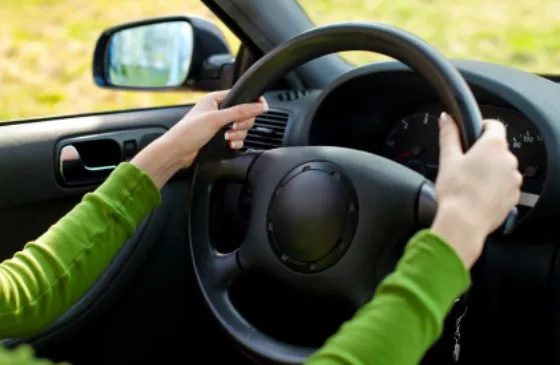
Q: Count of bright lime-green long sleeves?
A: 2